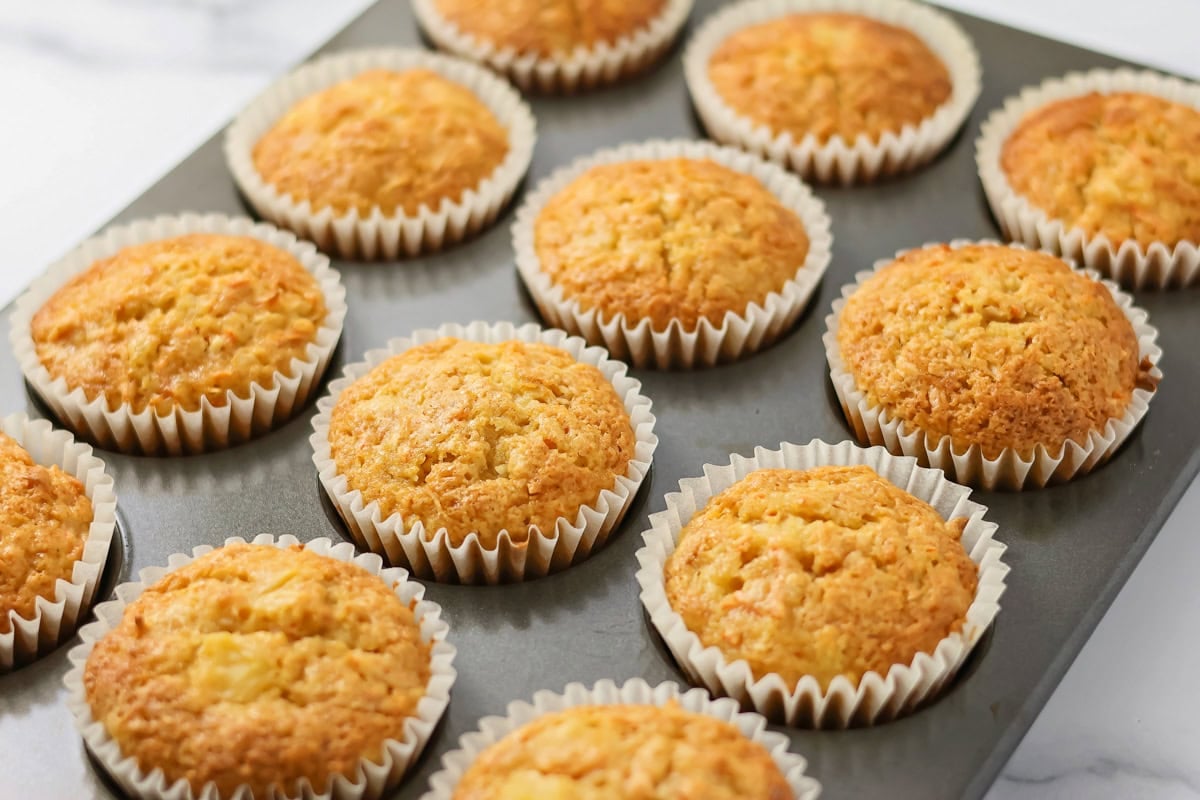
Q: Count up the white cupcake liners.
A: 12